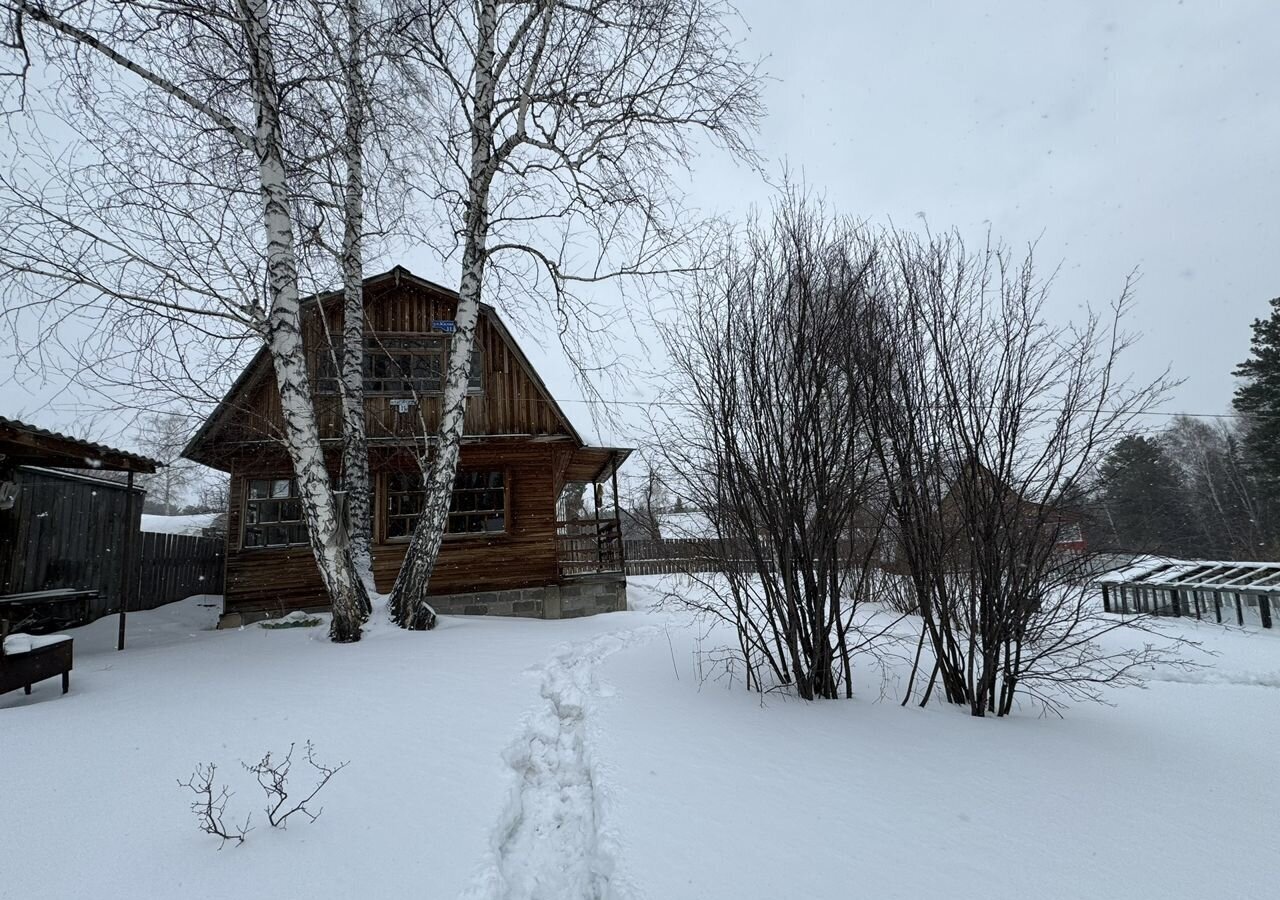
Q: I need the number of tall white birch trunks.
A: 3